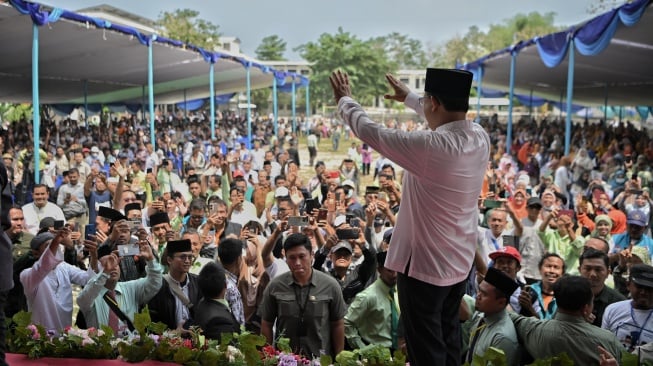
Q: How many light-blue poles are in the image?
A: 10